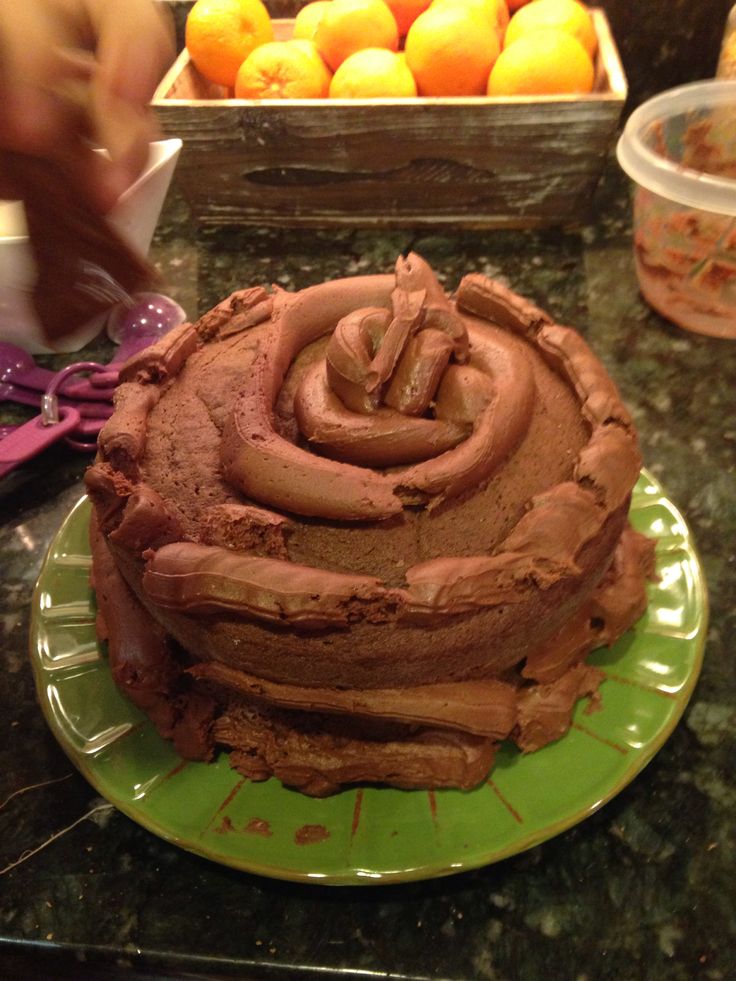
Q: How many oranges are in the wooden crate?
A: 11